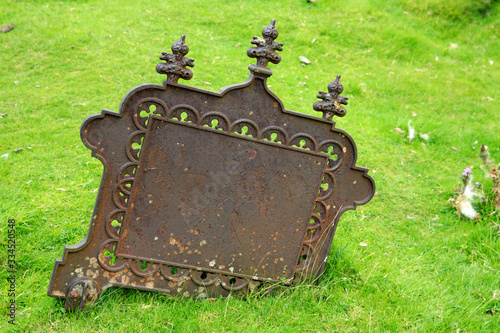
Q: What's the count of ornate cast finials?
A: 3